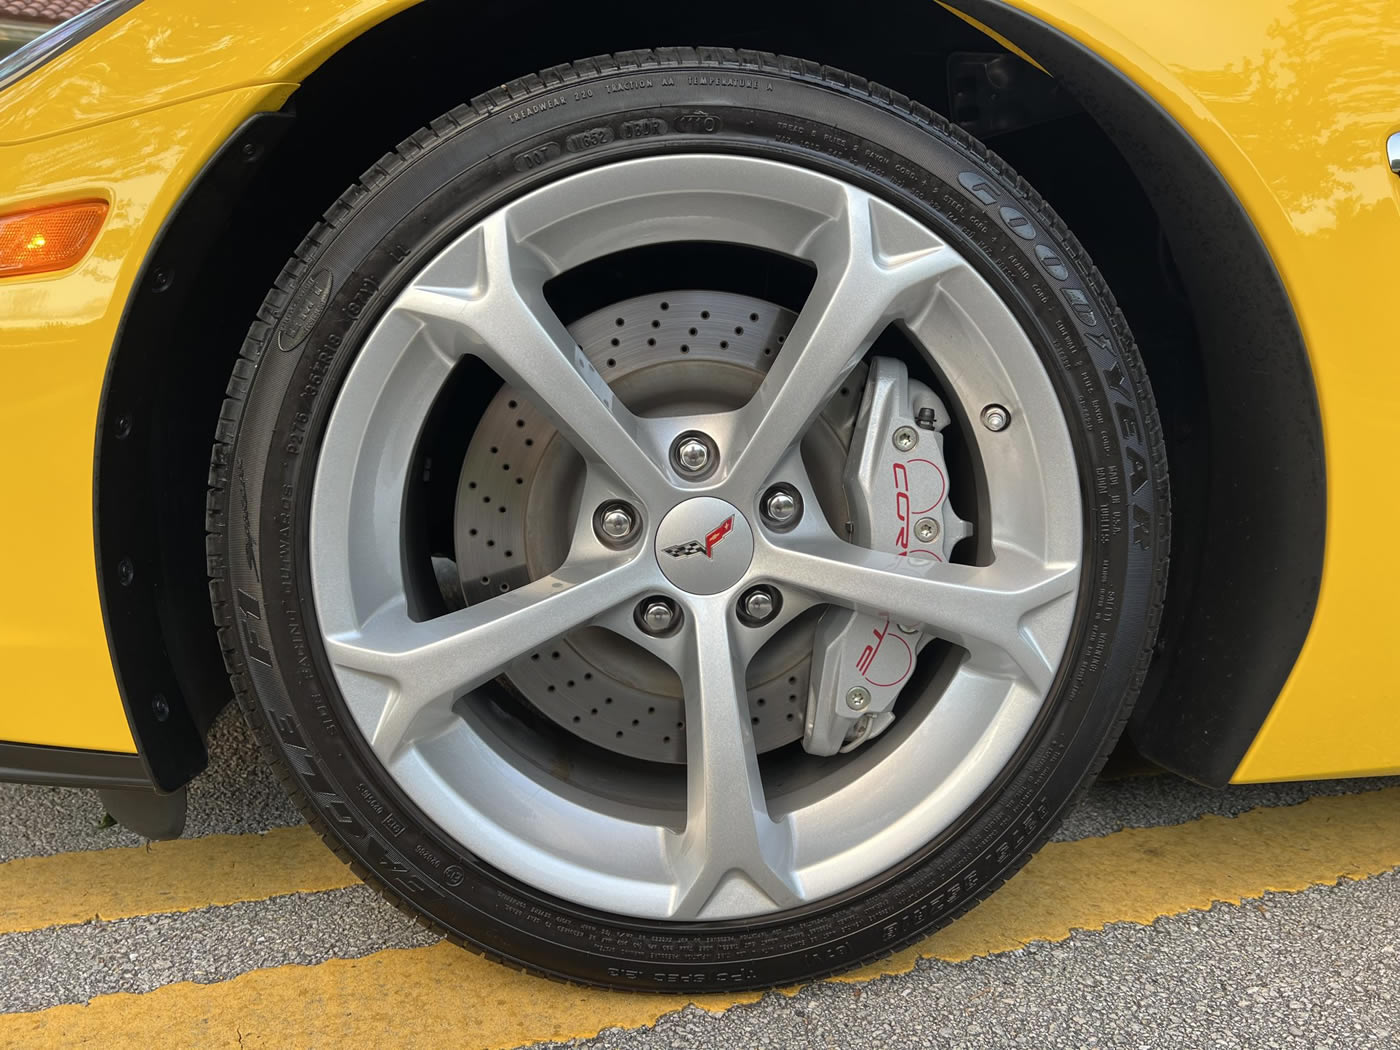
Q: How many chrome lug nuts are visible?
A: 5